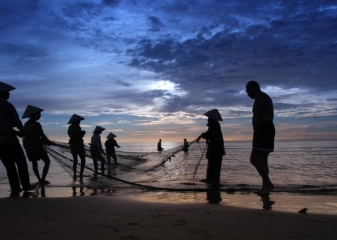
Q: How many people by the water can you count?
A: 9